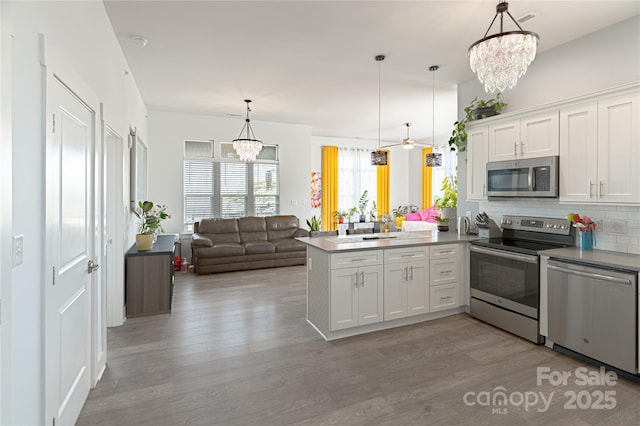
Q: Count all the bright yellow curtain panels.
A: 3